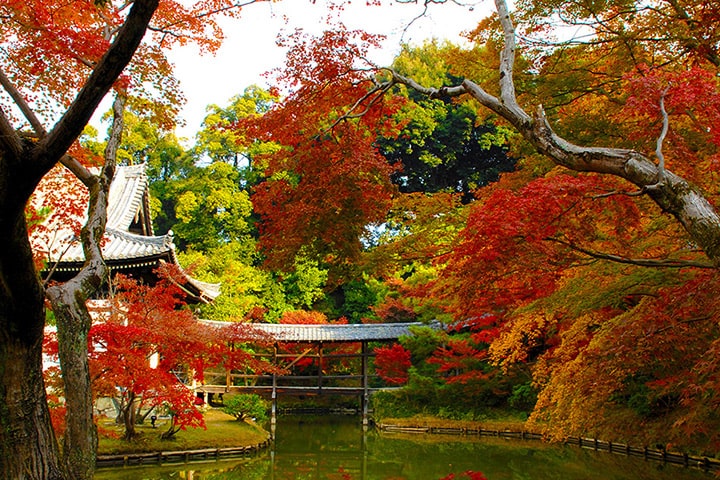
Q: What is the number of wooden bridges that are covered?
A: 1